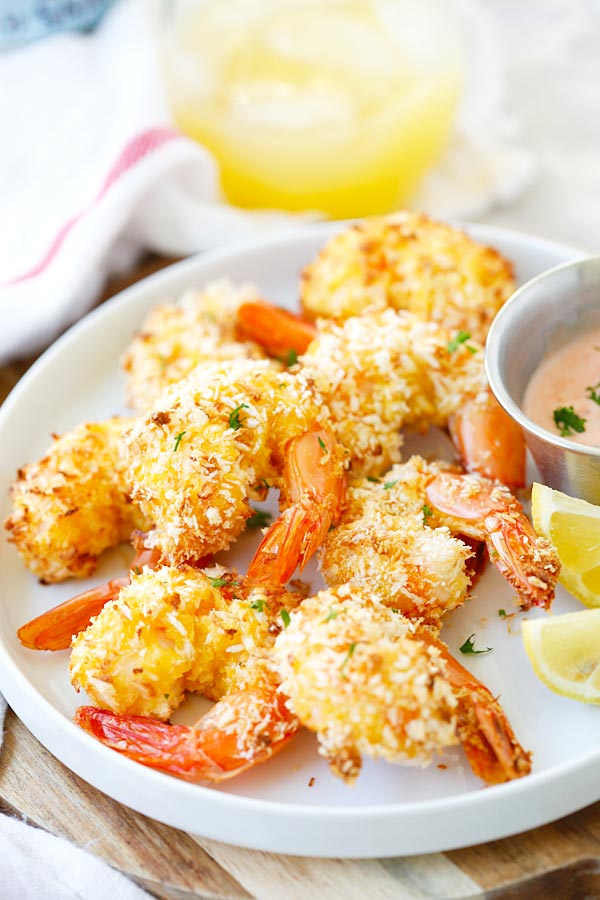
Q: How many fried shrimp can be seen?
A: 8